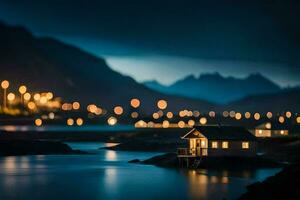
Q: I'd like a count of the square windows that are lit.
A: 3